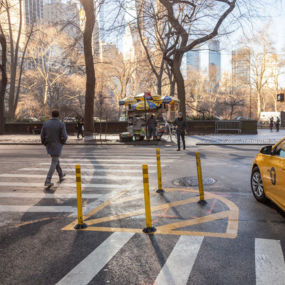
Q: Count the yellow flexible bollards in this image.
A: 4